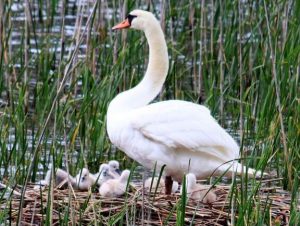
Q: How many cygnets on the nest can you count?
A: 7